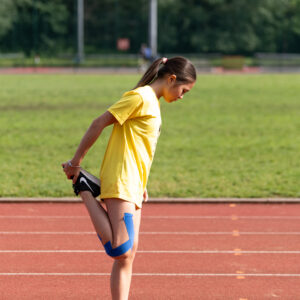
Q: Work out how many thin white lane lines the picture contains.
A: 4